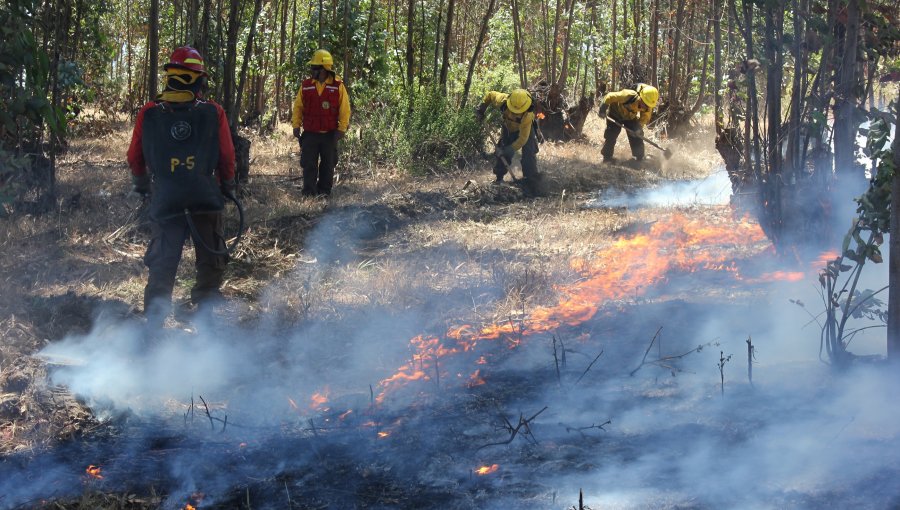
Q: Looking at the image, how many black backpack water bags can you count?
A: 1